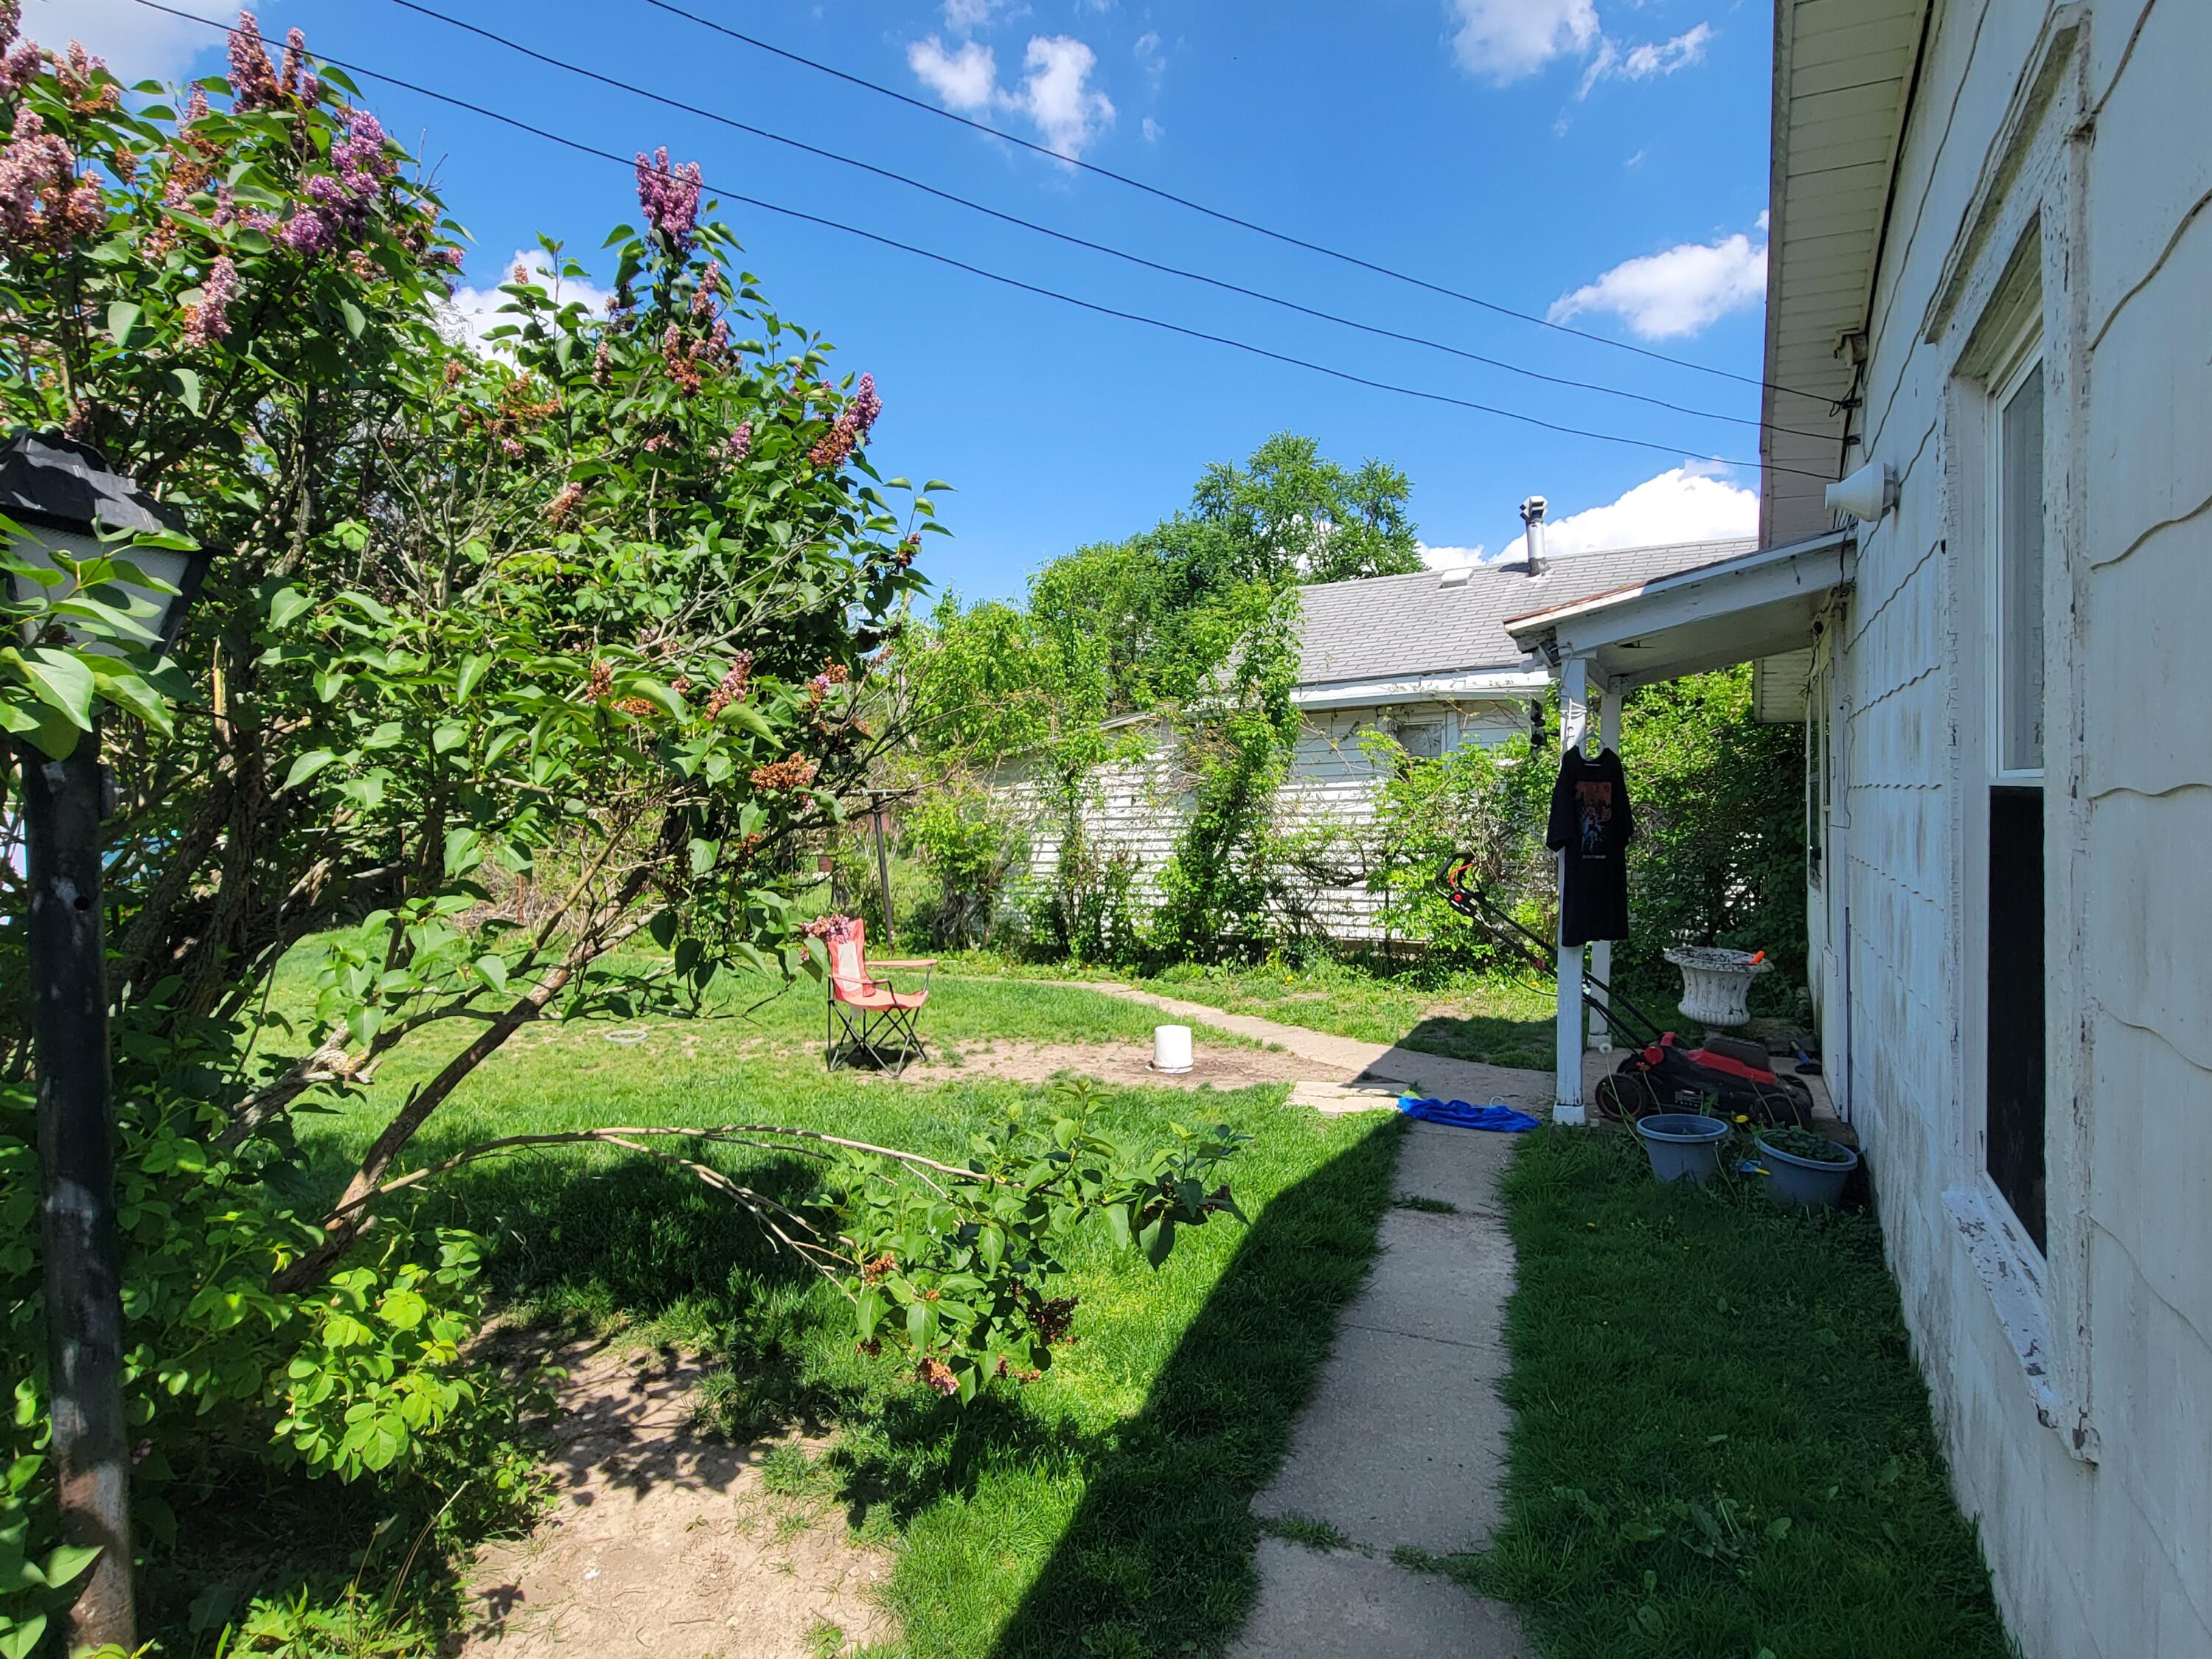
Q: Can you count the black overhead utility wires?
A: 3